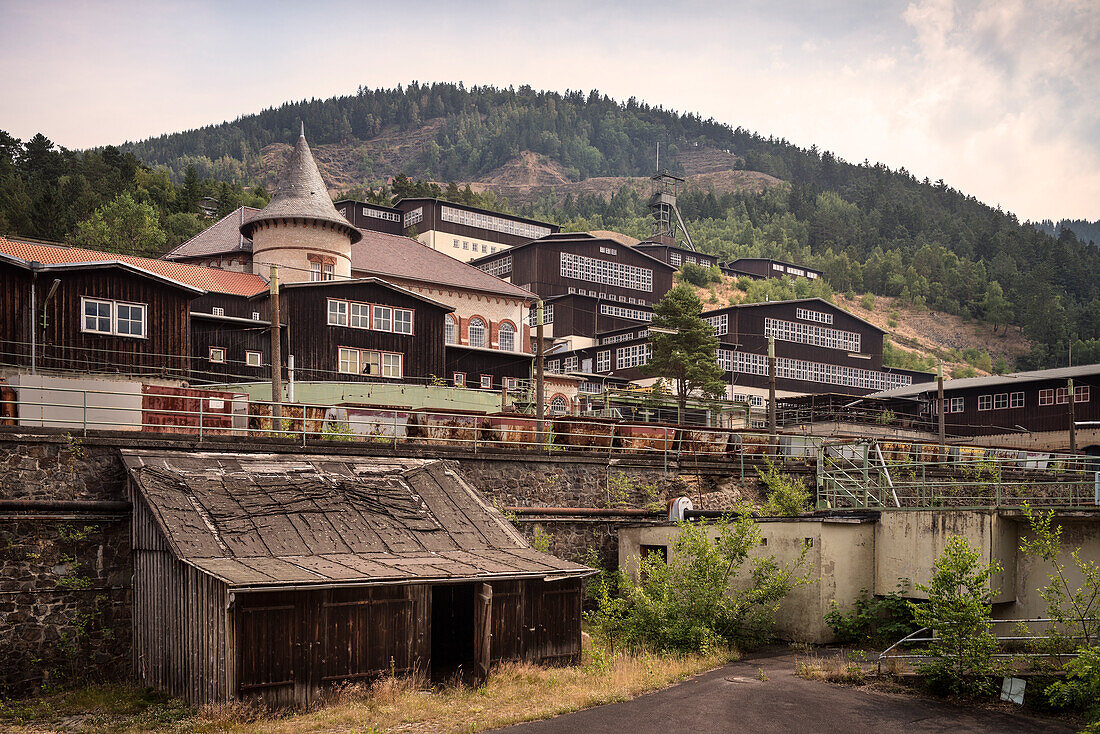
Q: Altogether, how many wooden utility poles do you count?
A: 5